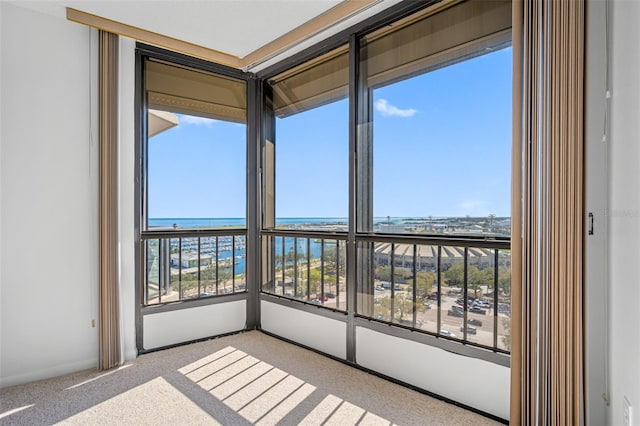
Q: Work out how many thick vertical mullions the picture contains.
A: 3